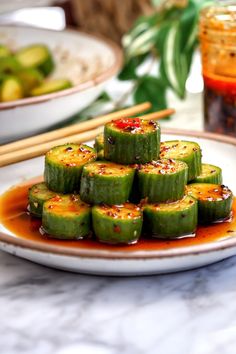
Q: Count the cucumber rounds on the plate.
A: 12